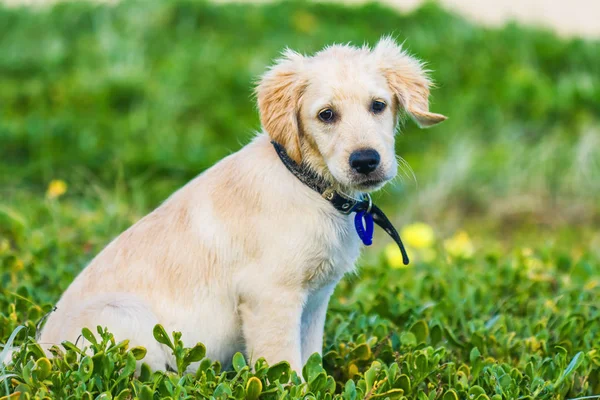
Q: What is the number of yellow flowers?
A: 4